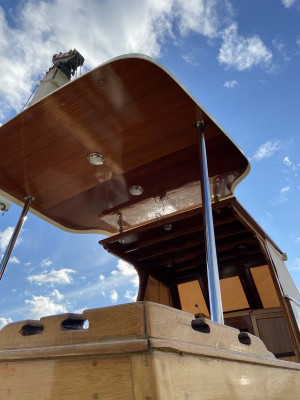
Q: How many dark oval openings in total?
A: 4